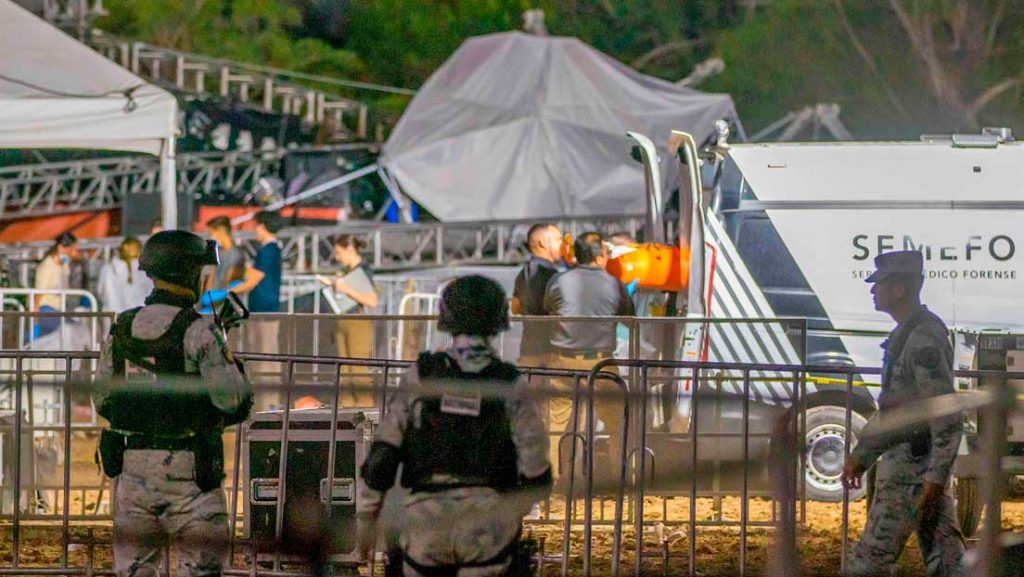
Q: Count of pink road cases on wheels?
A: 0